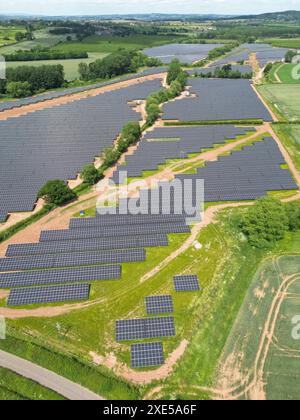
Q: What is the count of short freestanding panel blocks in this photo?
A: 4